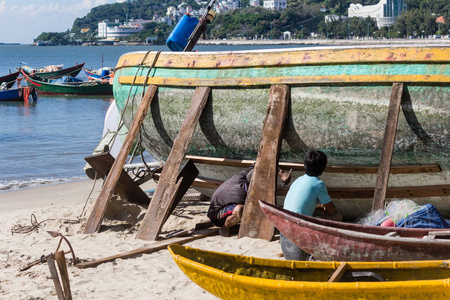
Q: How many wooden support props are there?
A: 4